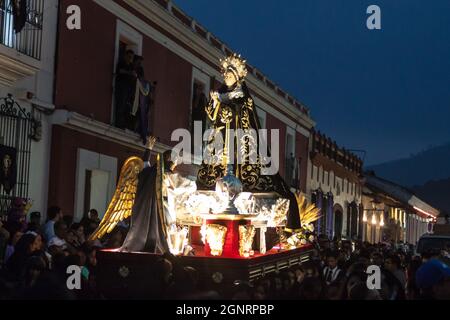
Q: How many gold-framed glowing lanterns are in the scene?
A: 3